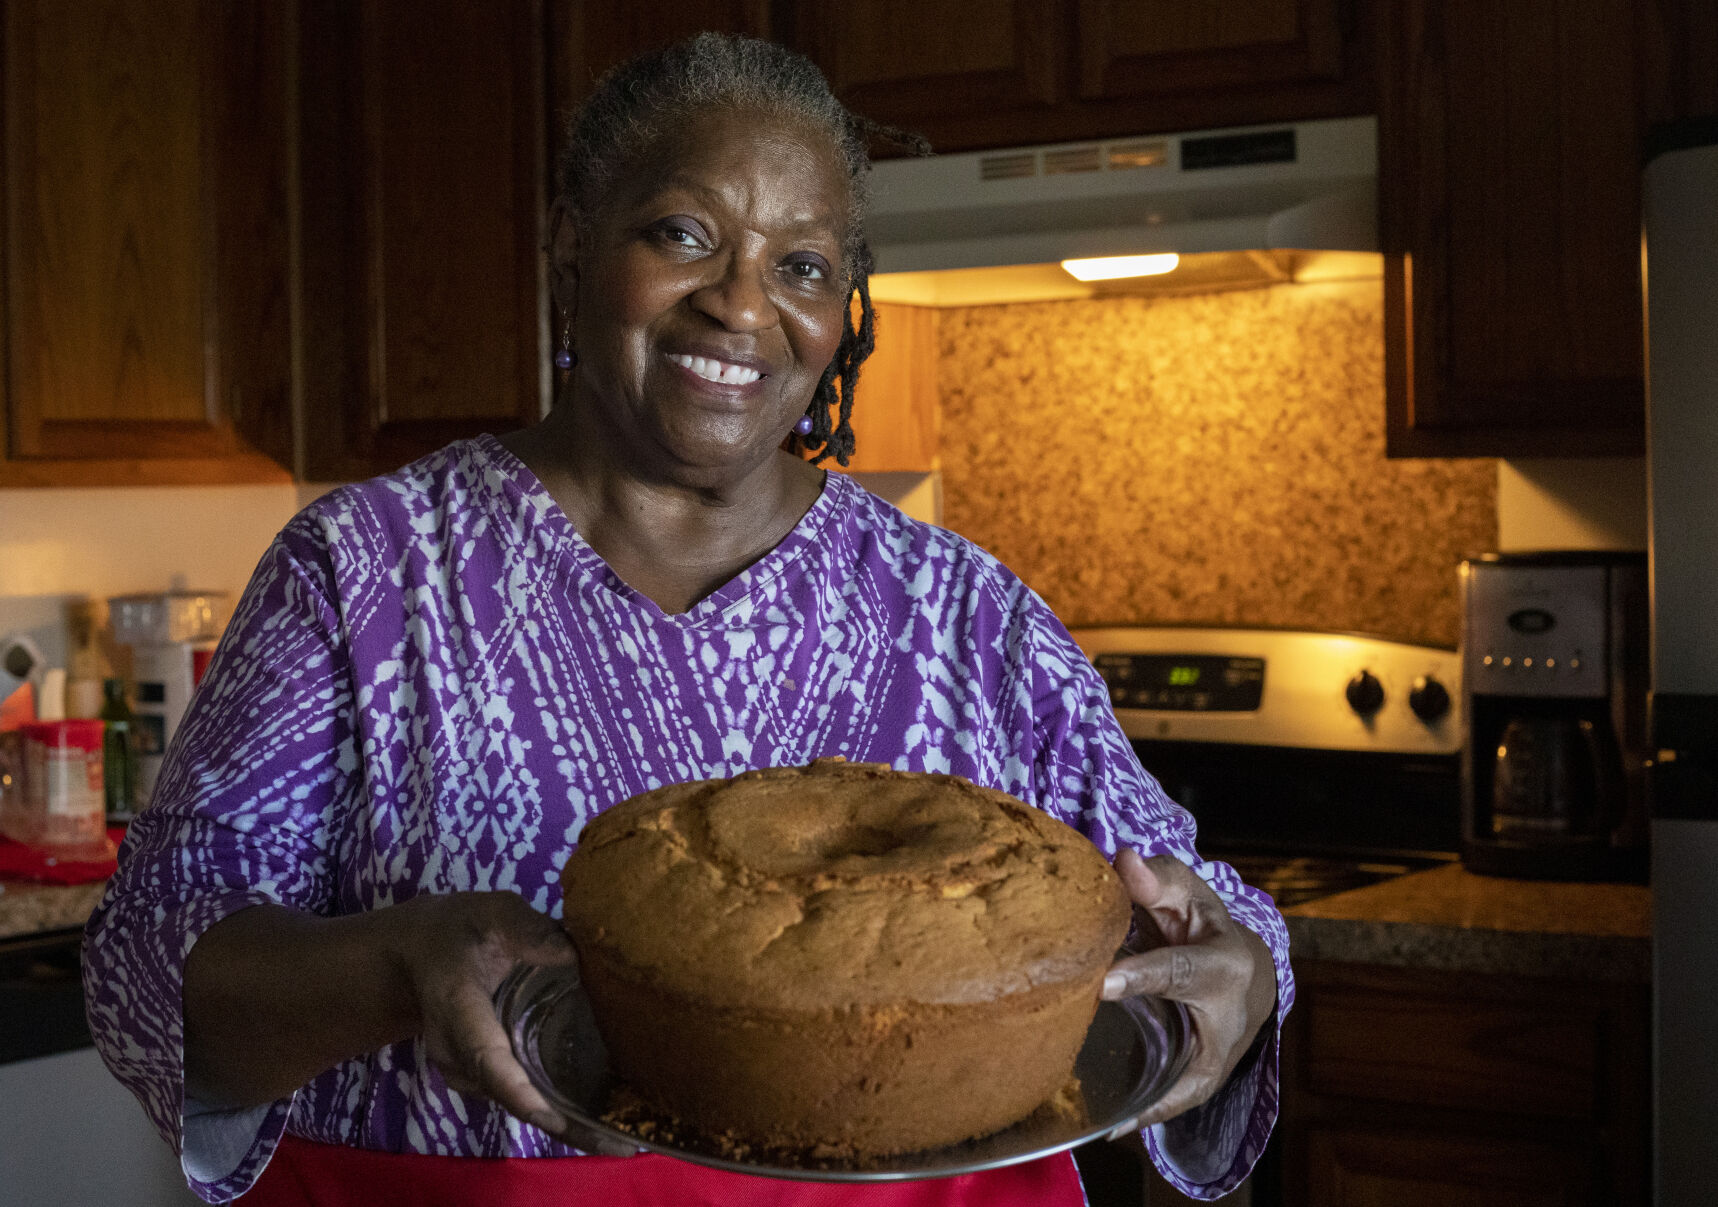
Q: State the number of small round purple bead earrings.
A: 2